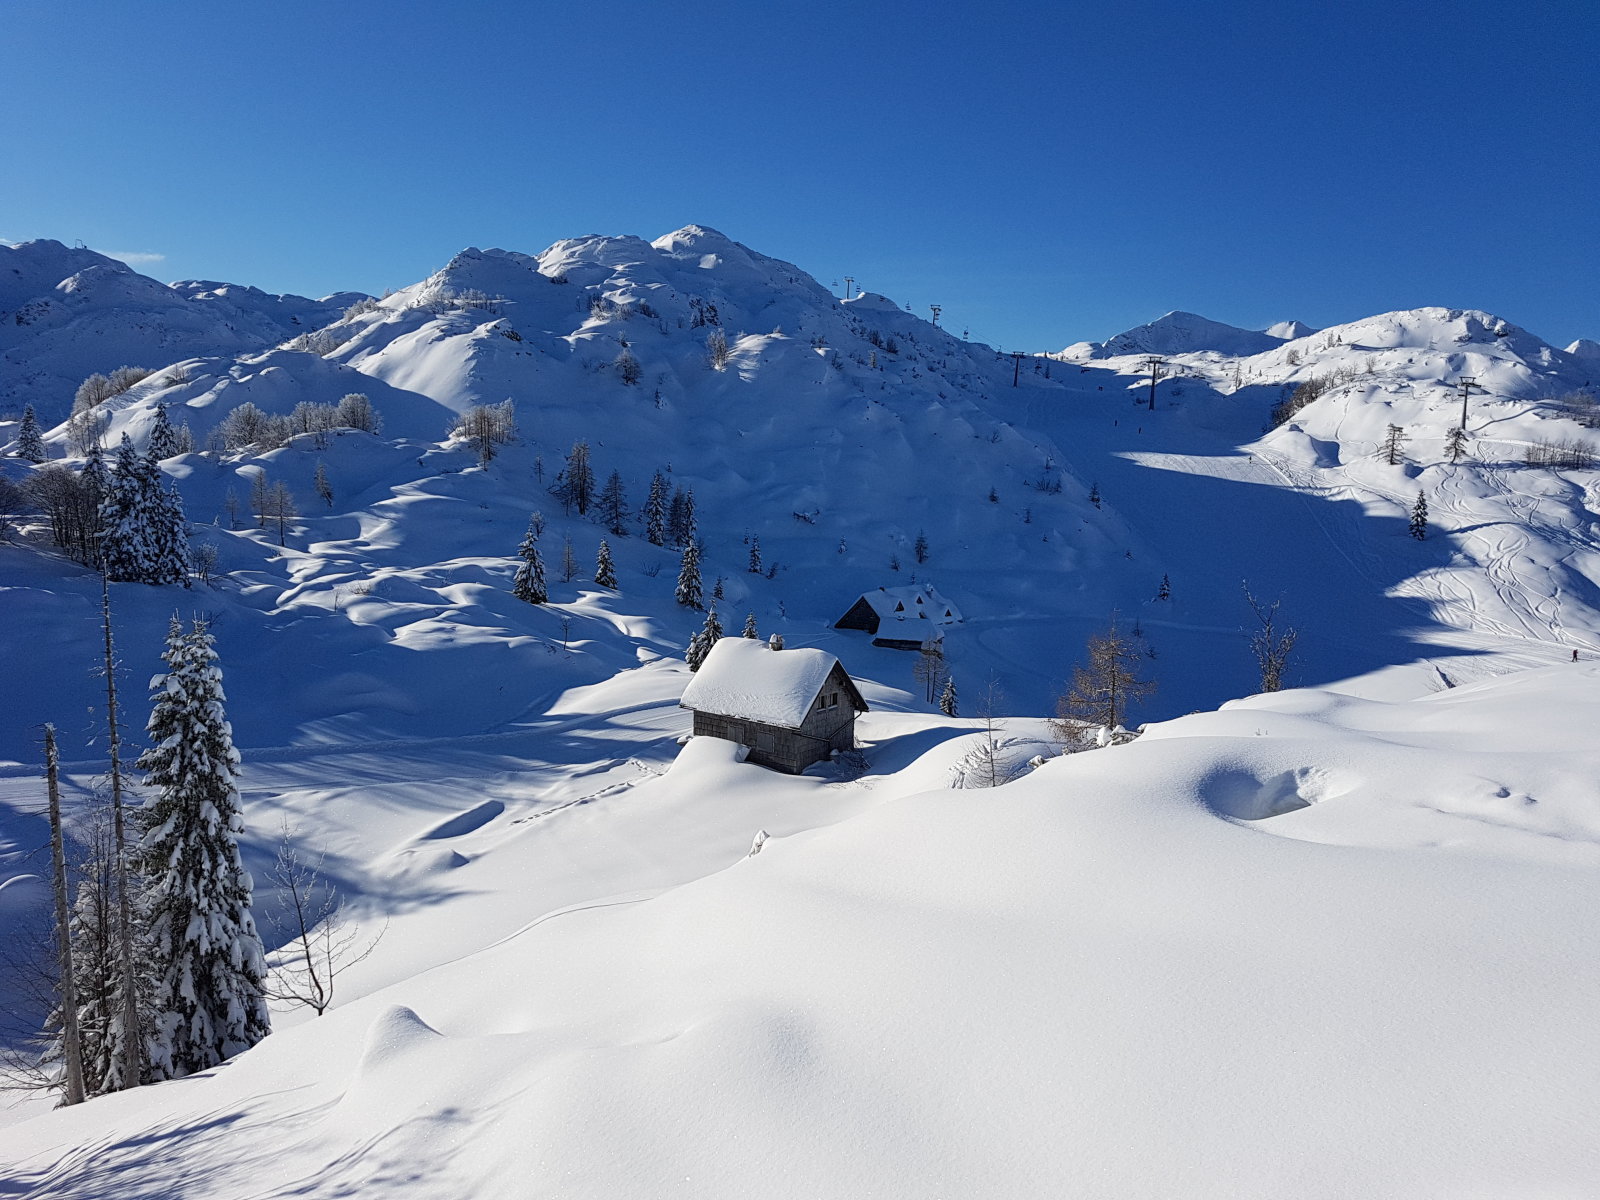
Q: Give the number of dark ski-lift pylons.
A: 5